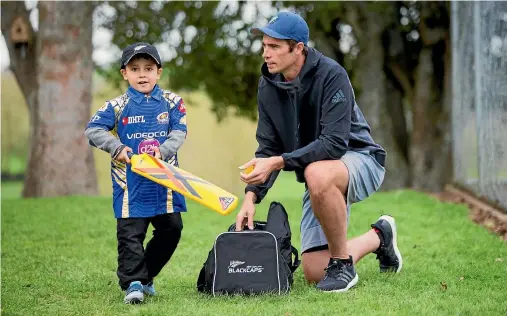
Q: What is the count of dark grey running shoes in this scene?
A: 2